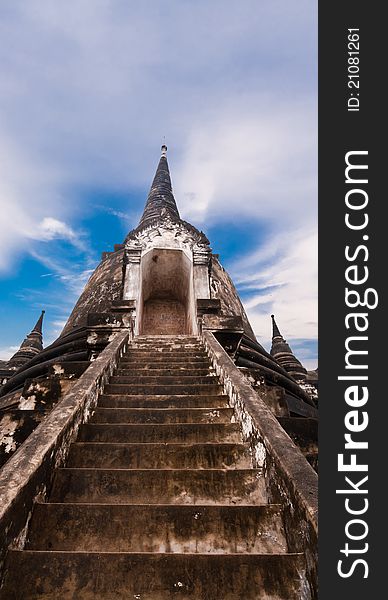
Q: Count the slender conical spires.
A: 3